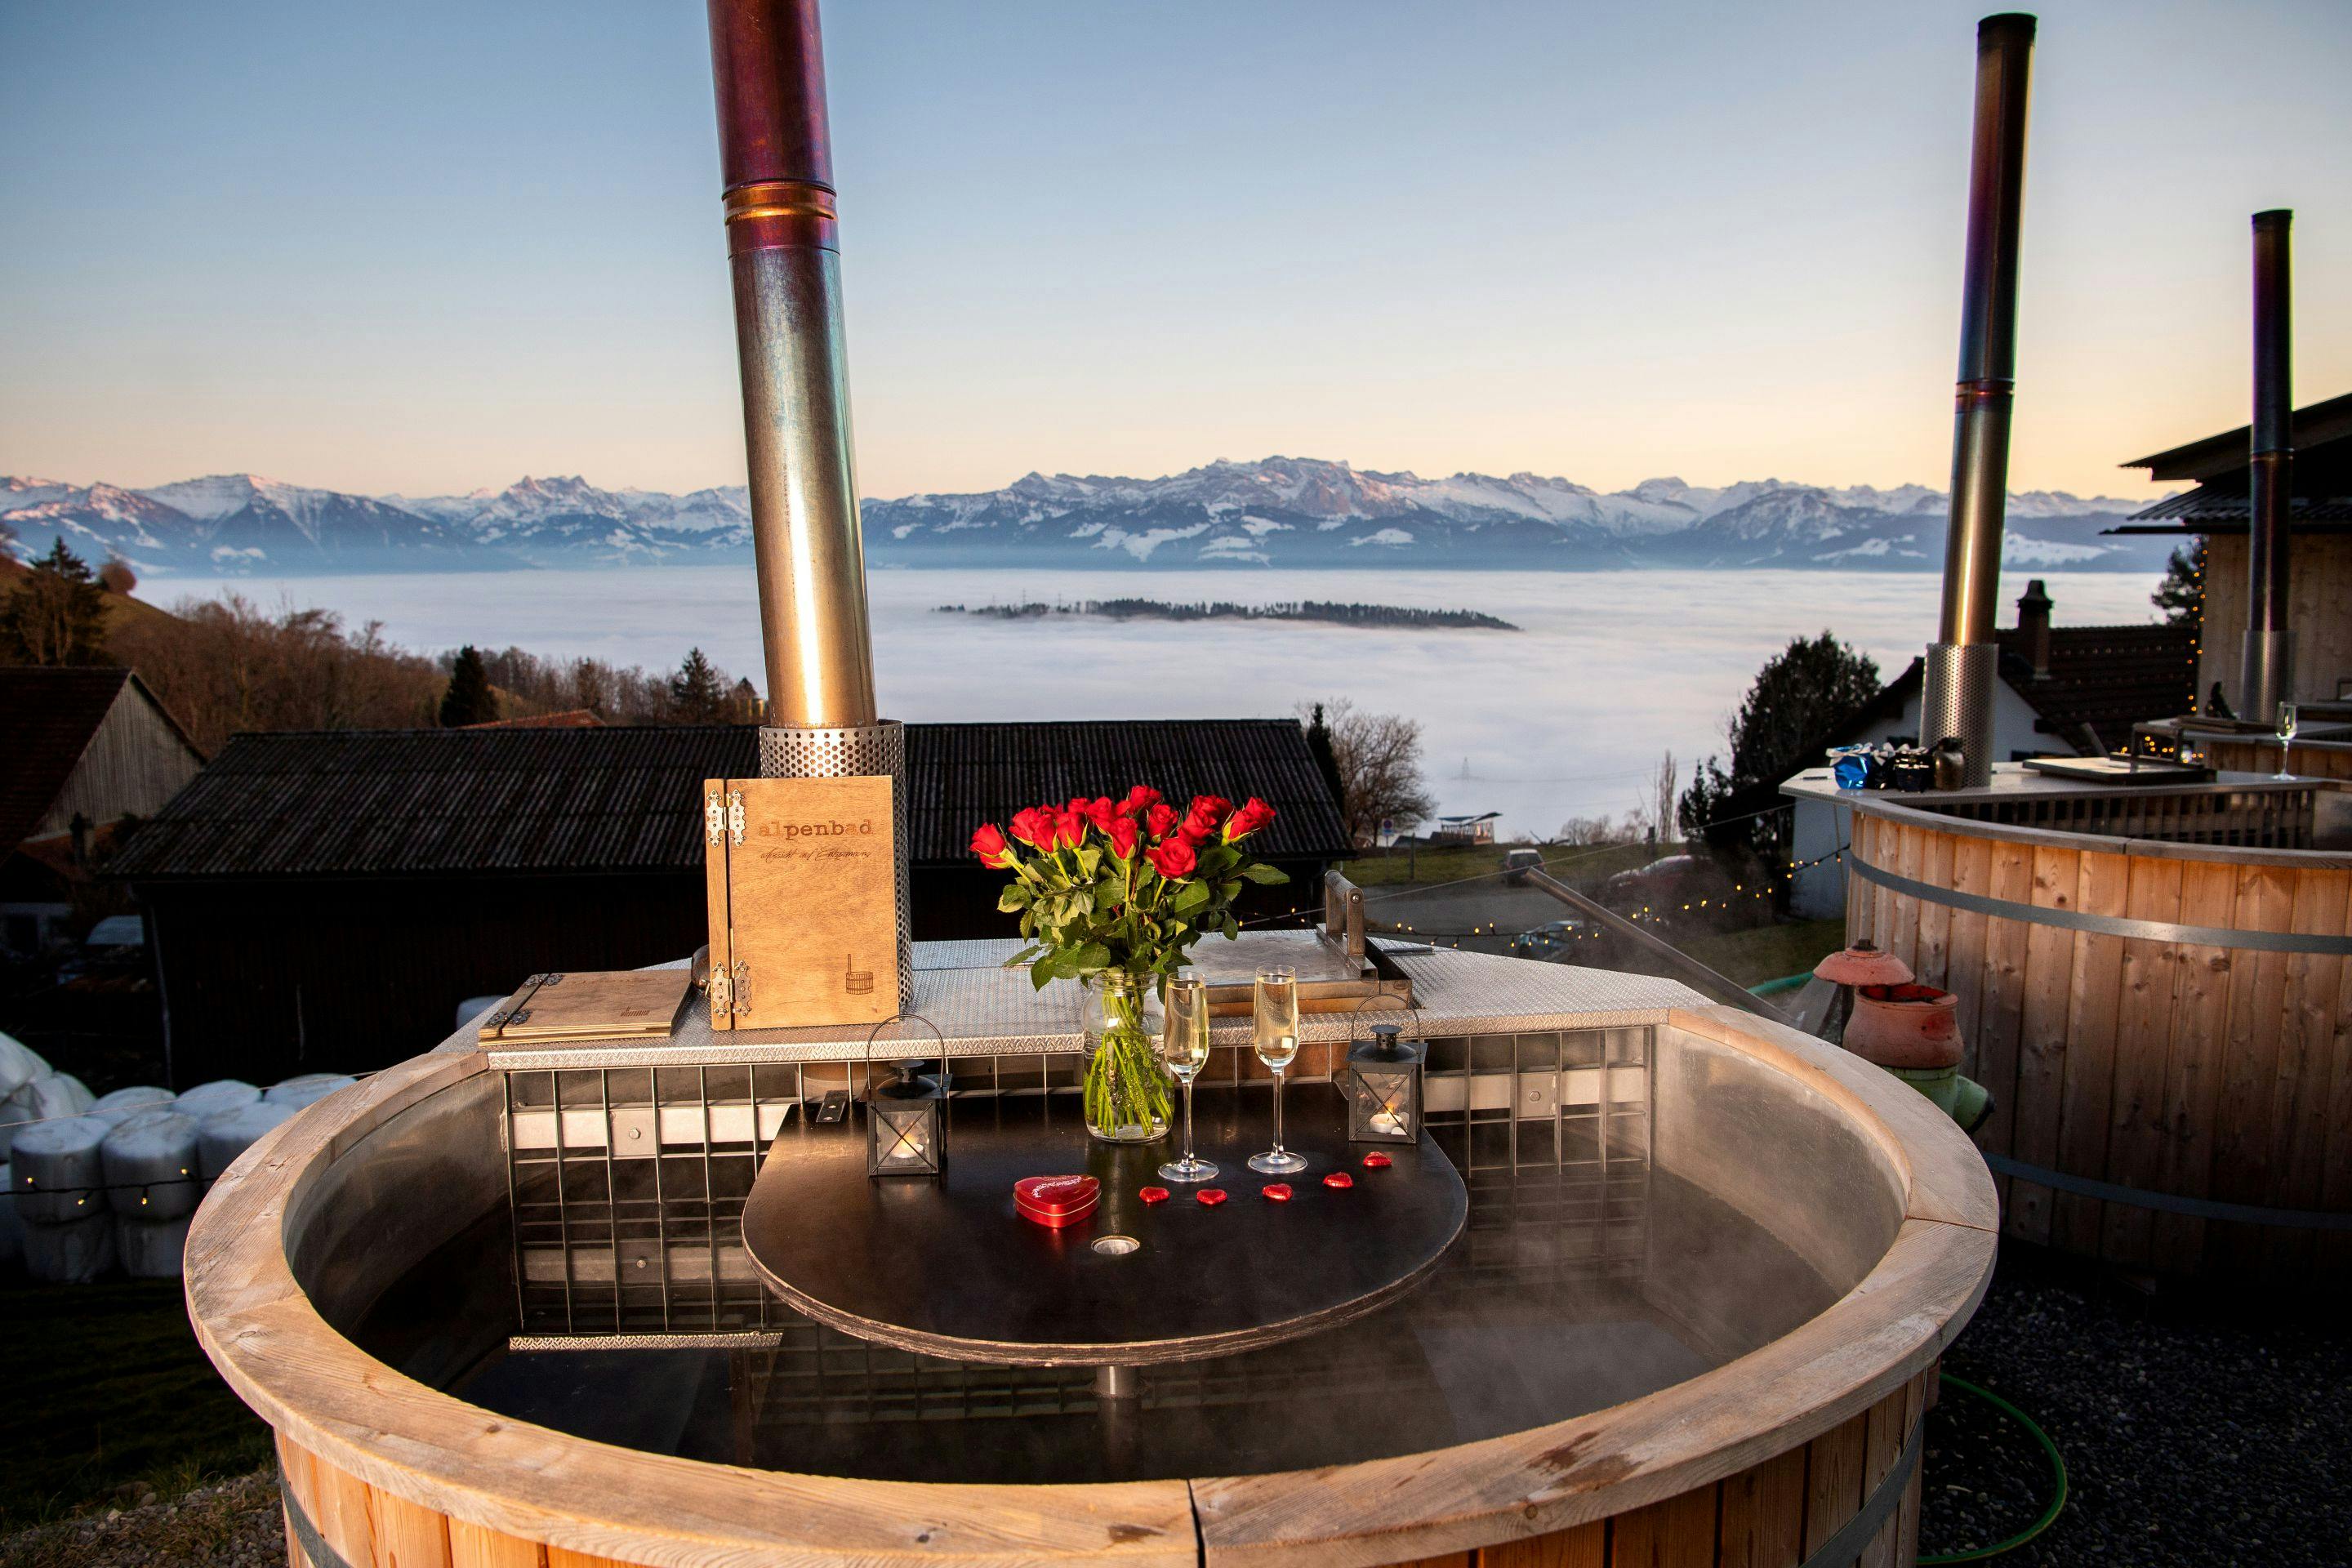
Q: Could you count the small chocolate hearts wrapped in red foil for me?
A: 5